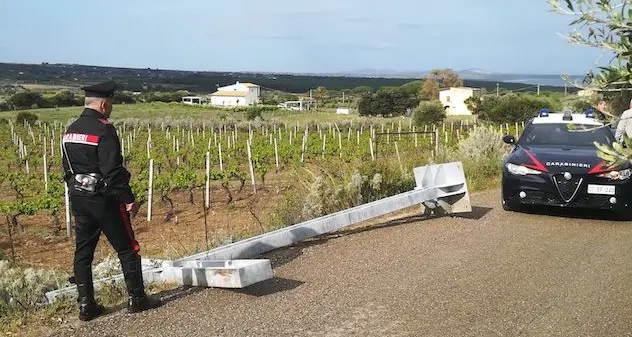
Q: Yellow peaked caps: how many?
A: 0